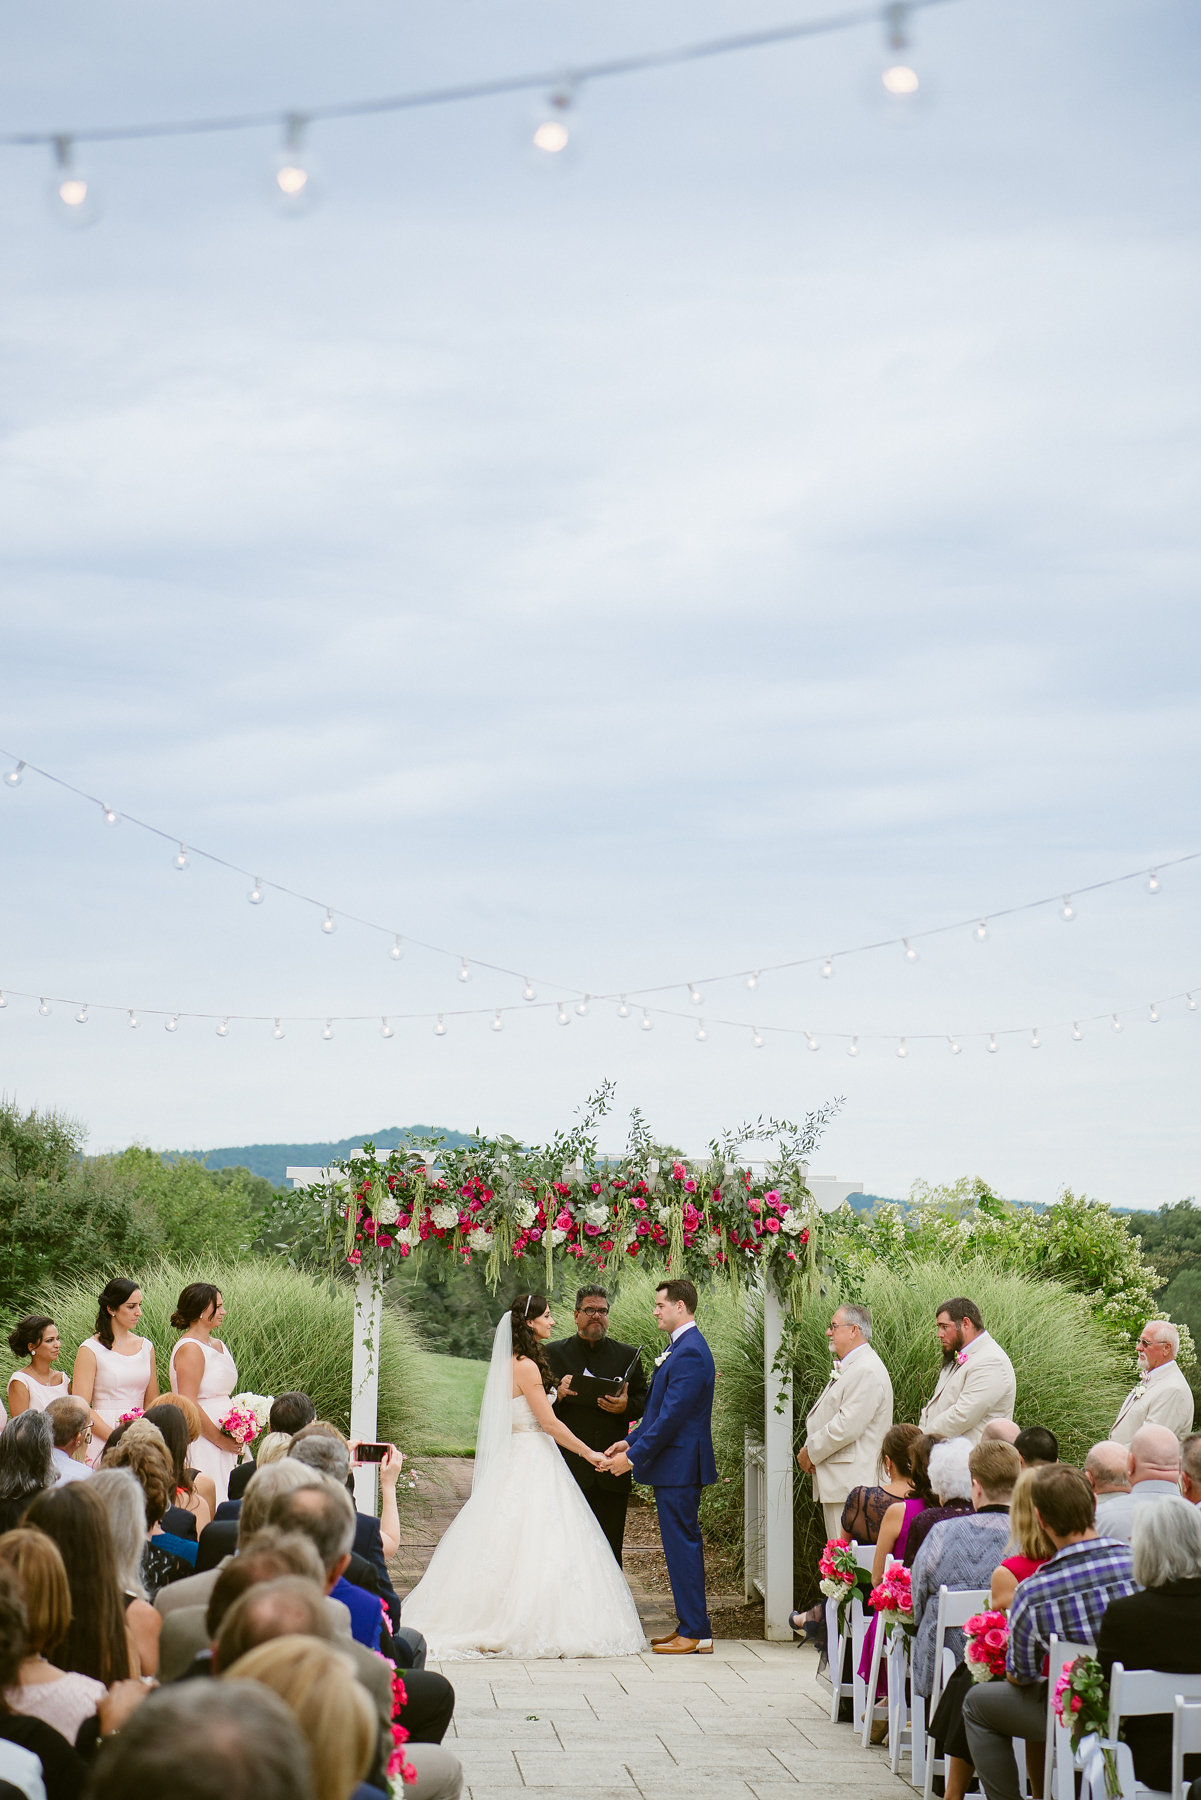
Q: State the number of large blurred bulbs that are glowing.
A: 4